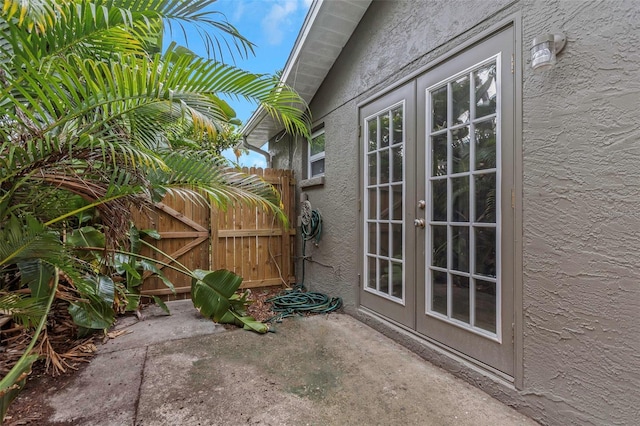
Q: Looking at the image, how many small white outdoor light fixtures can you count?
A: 1